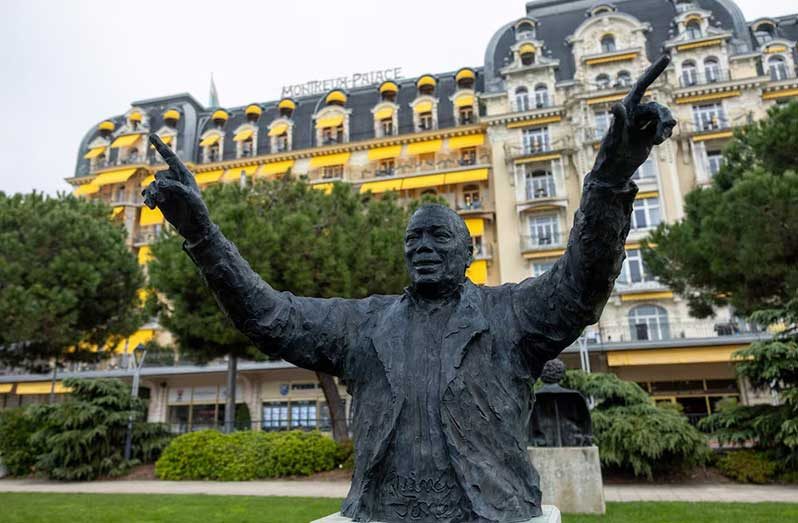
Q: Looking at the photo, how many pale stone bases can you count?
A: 2